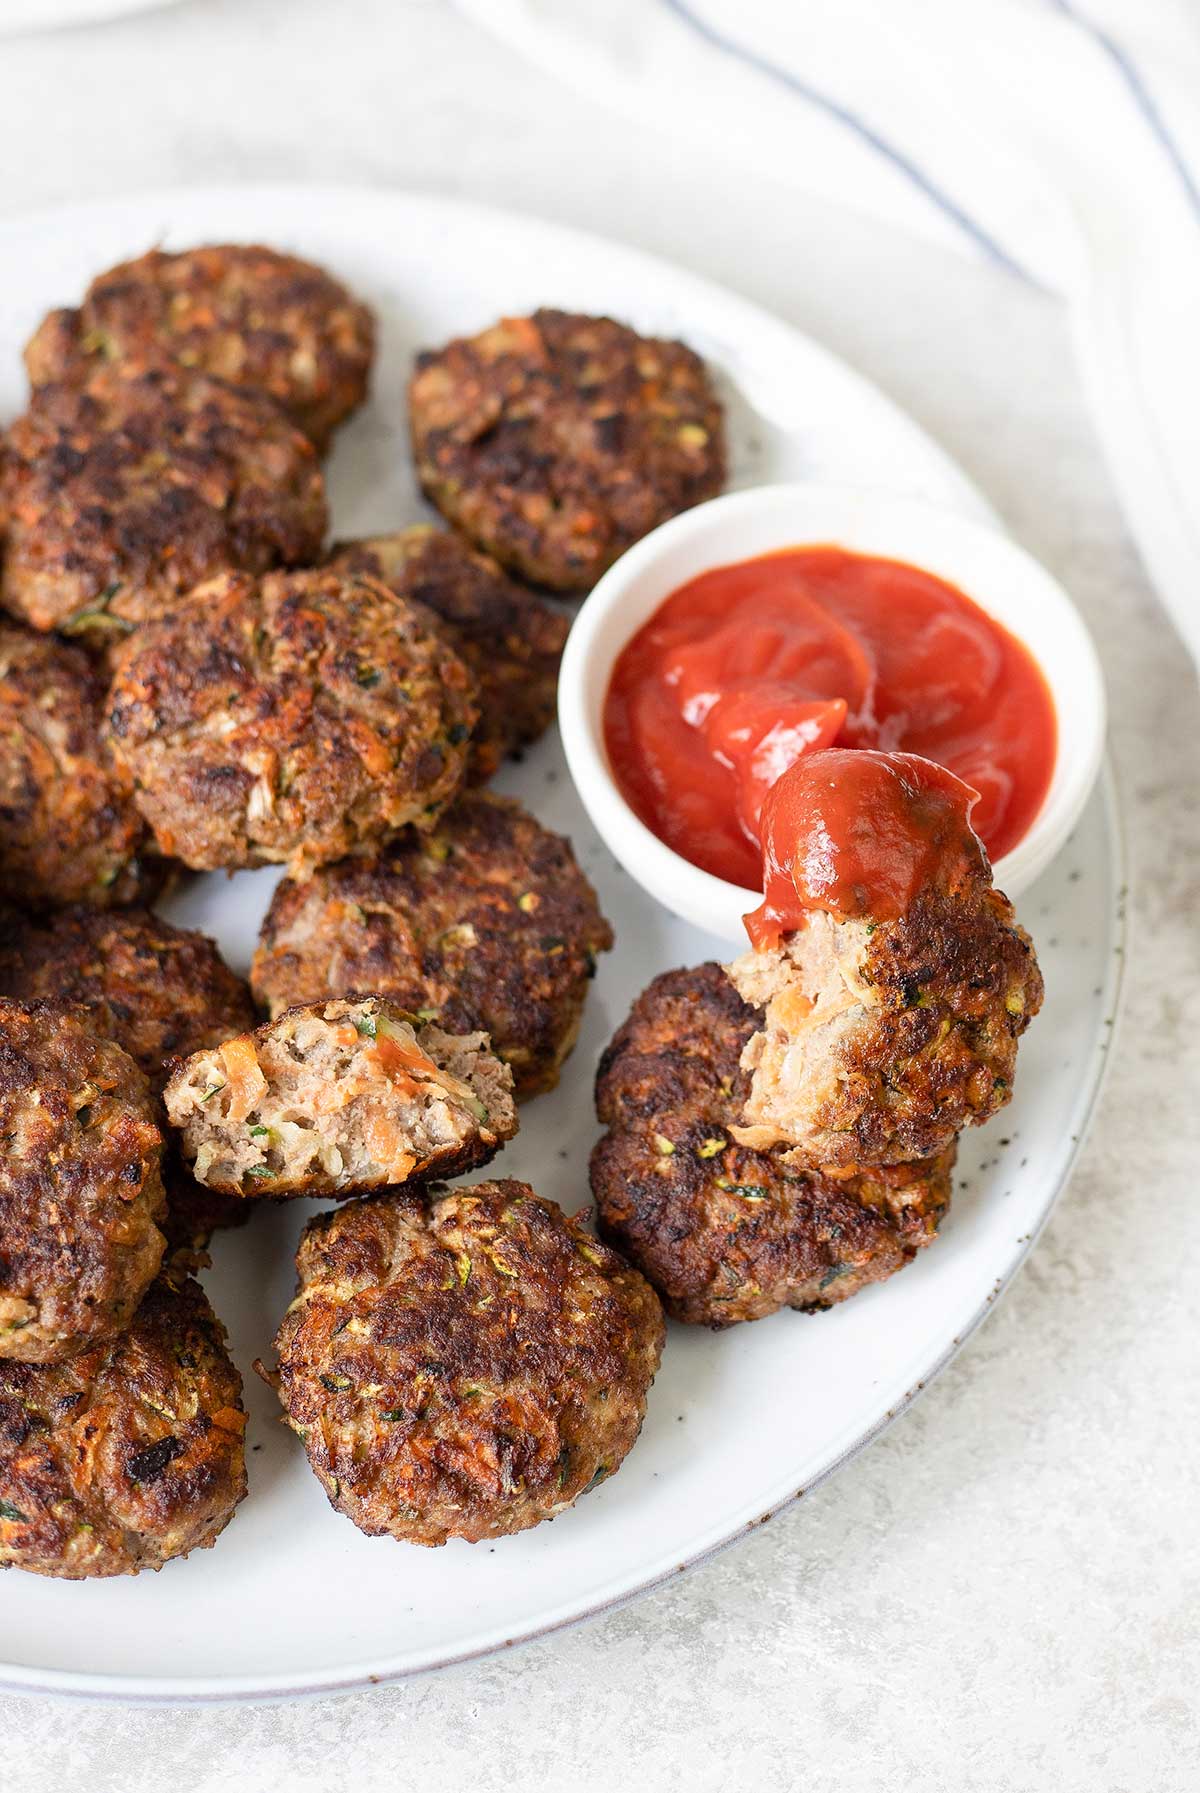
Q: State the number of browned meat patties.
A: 14